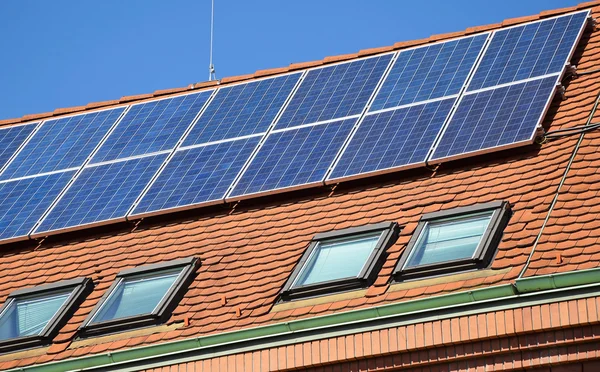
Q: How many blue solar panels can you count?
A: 13